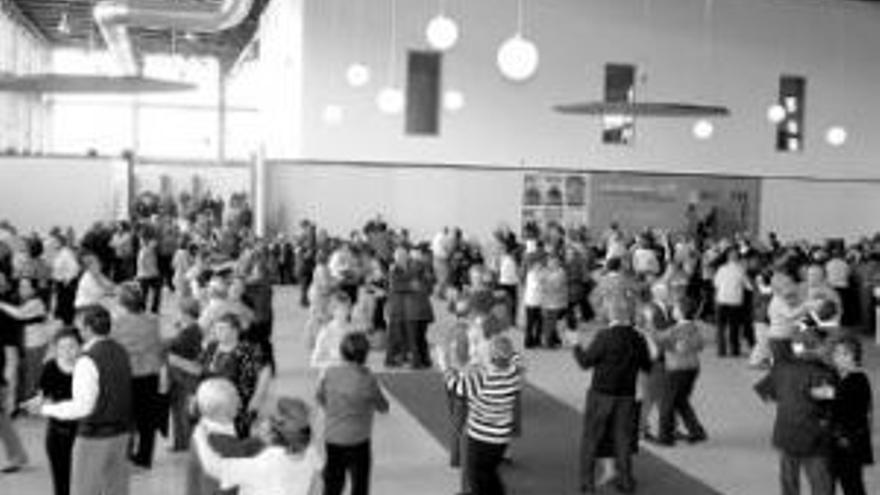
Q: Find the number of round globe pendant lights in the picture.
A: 9